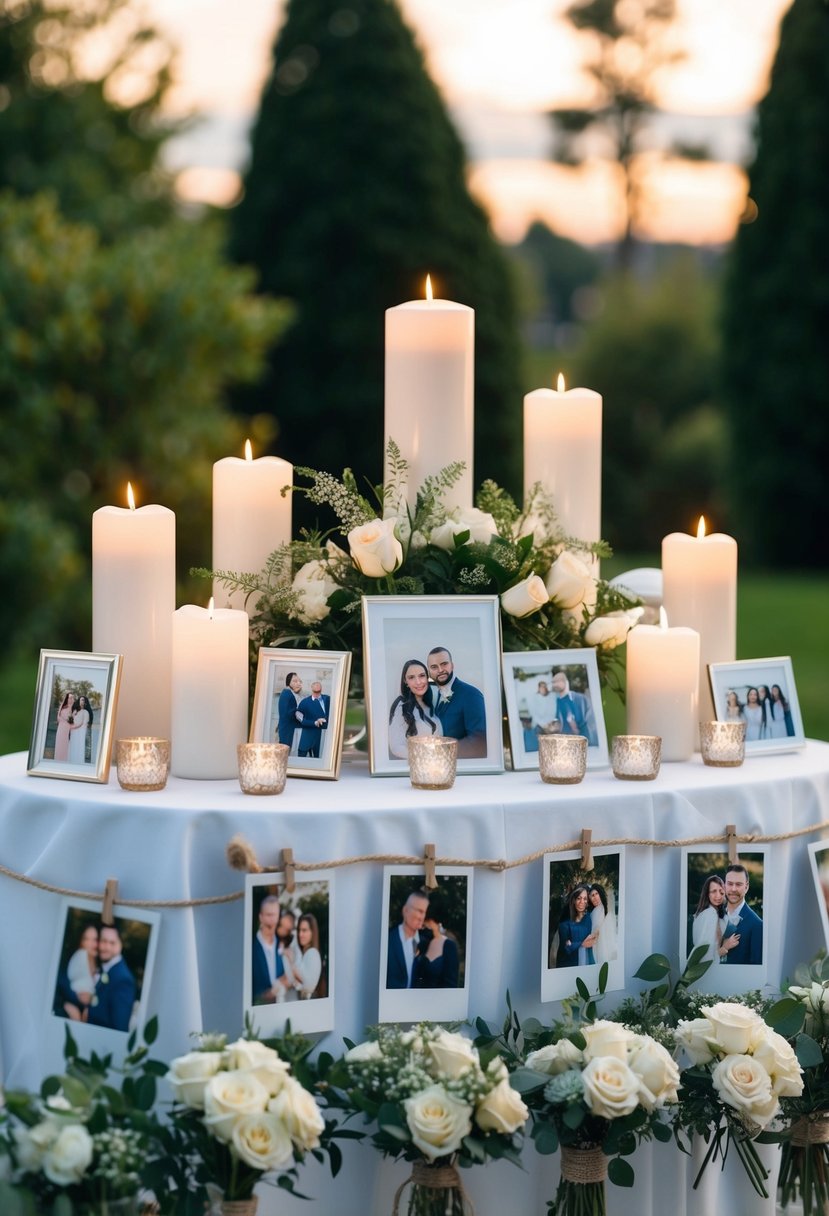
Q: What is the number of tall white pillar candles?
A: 7